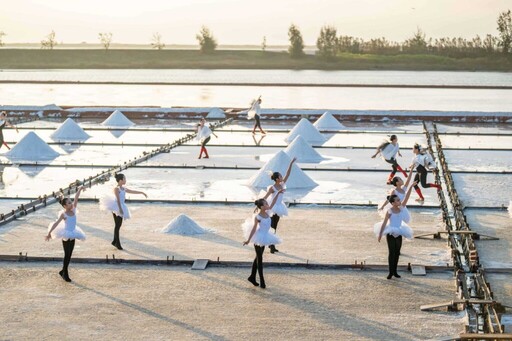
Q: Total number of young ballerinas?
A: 6